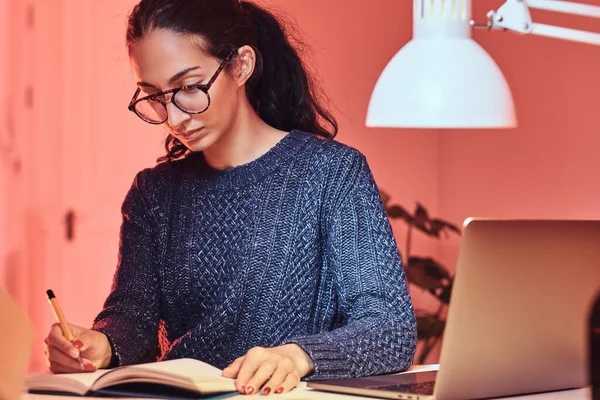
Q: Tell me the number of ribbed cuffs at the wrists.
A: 2